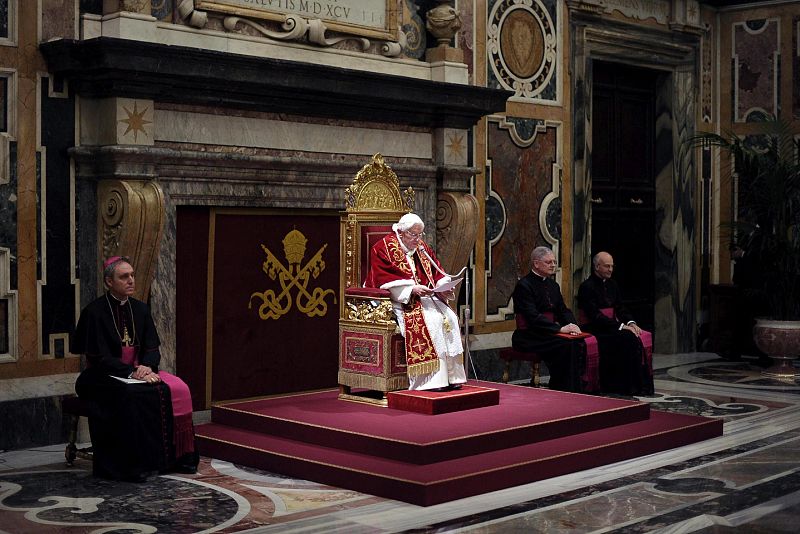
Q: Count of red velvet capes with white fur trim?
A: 1